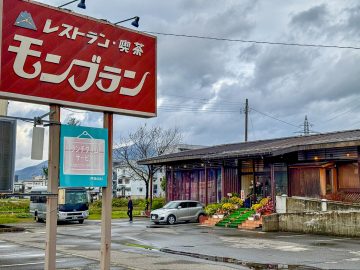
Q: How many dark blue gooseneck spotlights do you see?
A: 2